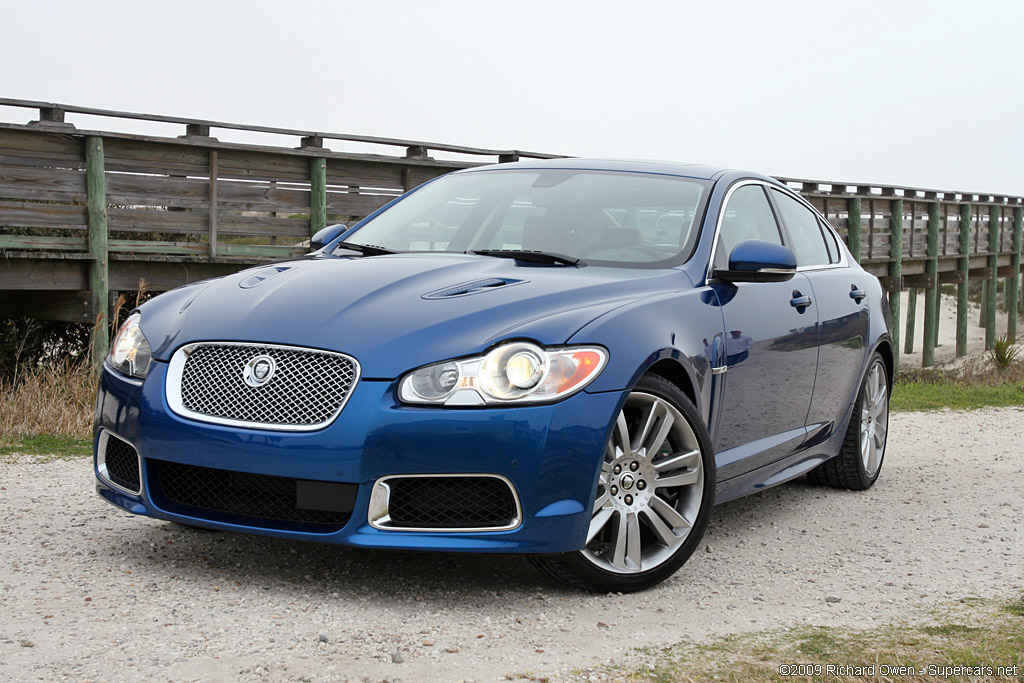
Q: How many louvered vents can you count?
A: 2